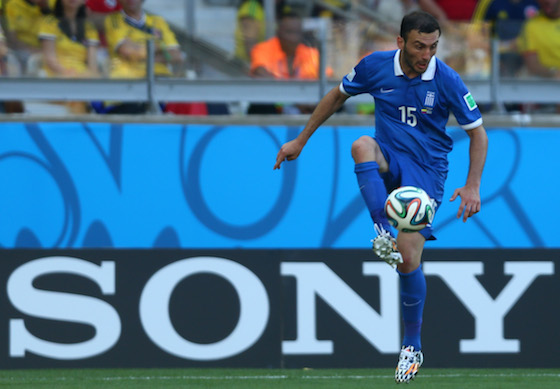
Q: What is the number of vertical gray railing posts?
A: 3